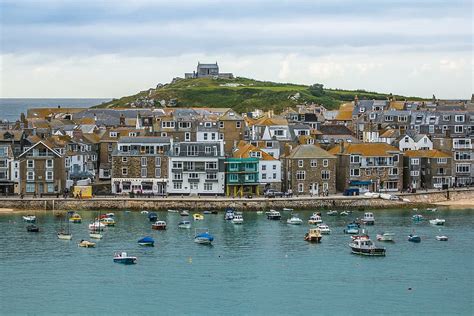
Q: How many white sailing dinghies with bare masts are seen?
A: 2